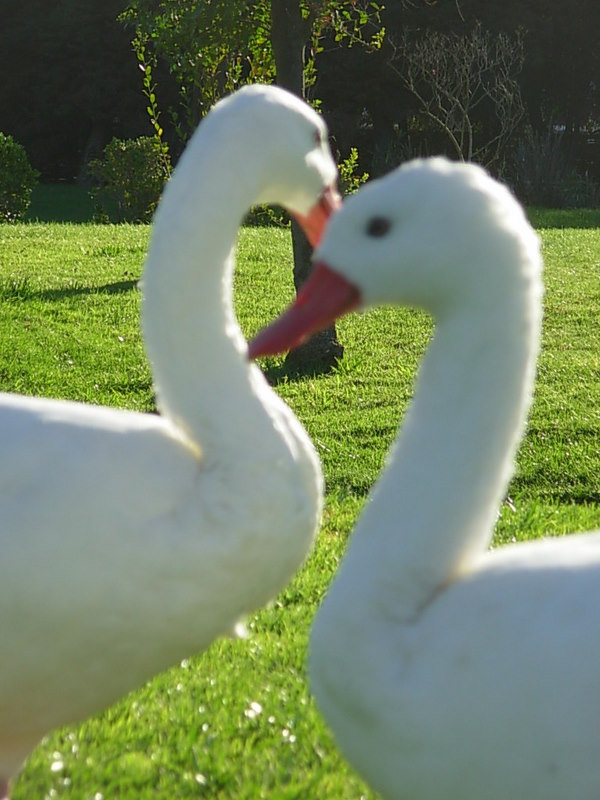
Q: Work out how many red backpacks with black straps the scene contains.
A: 0